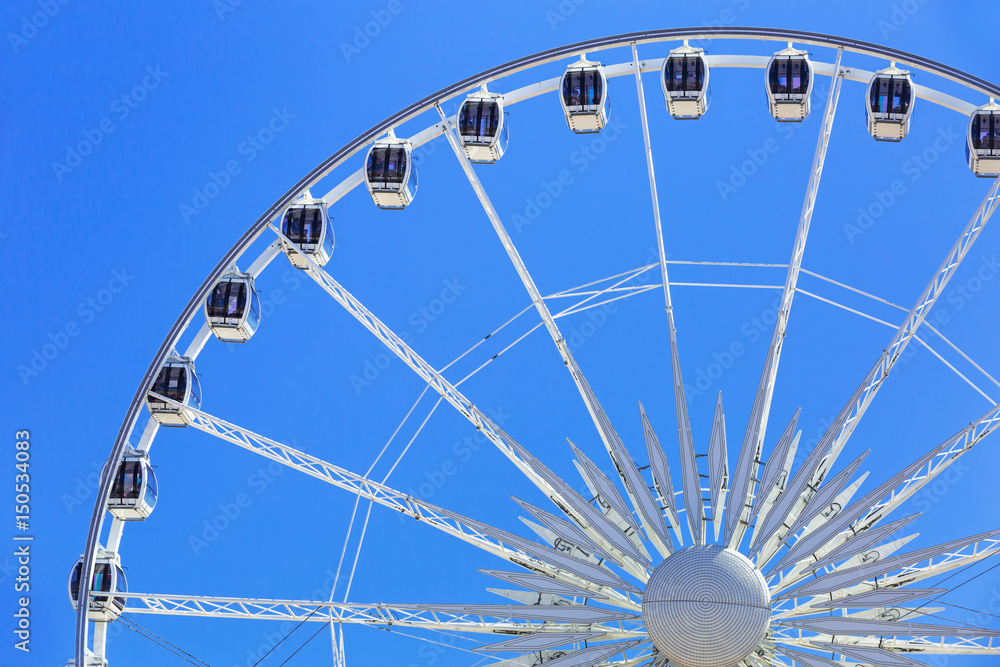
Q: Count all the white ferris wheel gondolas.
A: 12